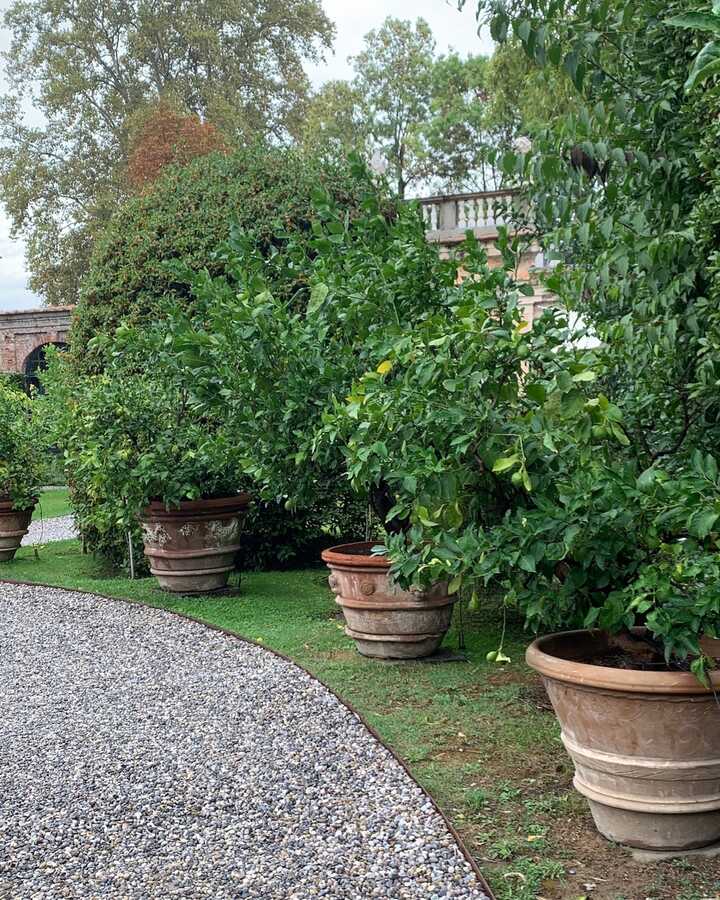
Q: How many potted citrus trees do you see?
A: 4